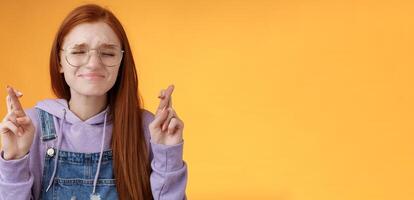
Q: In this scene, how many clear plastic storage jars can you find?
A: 0